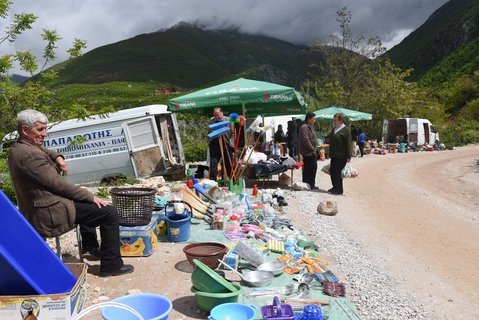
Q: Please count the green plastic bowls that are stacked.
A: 2